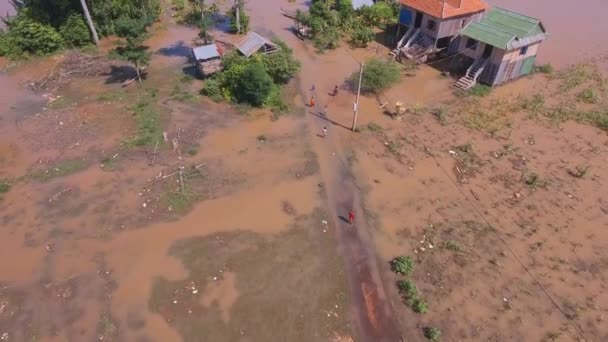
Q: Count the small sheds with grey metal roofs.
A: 2